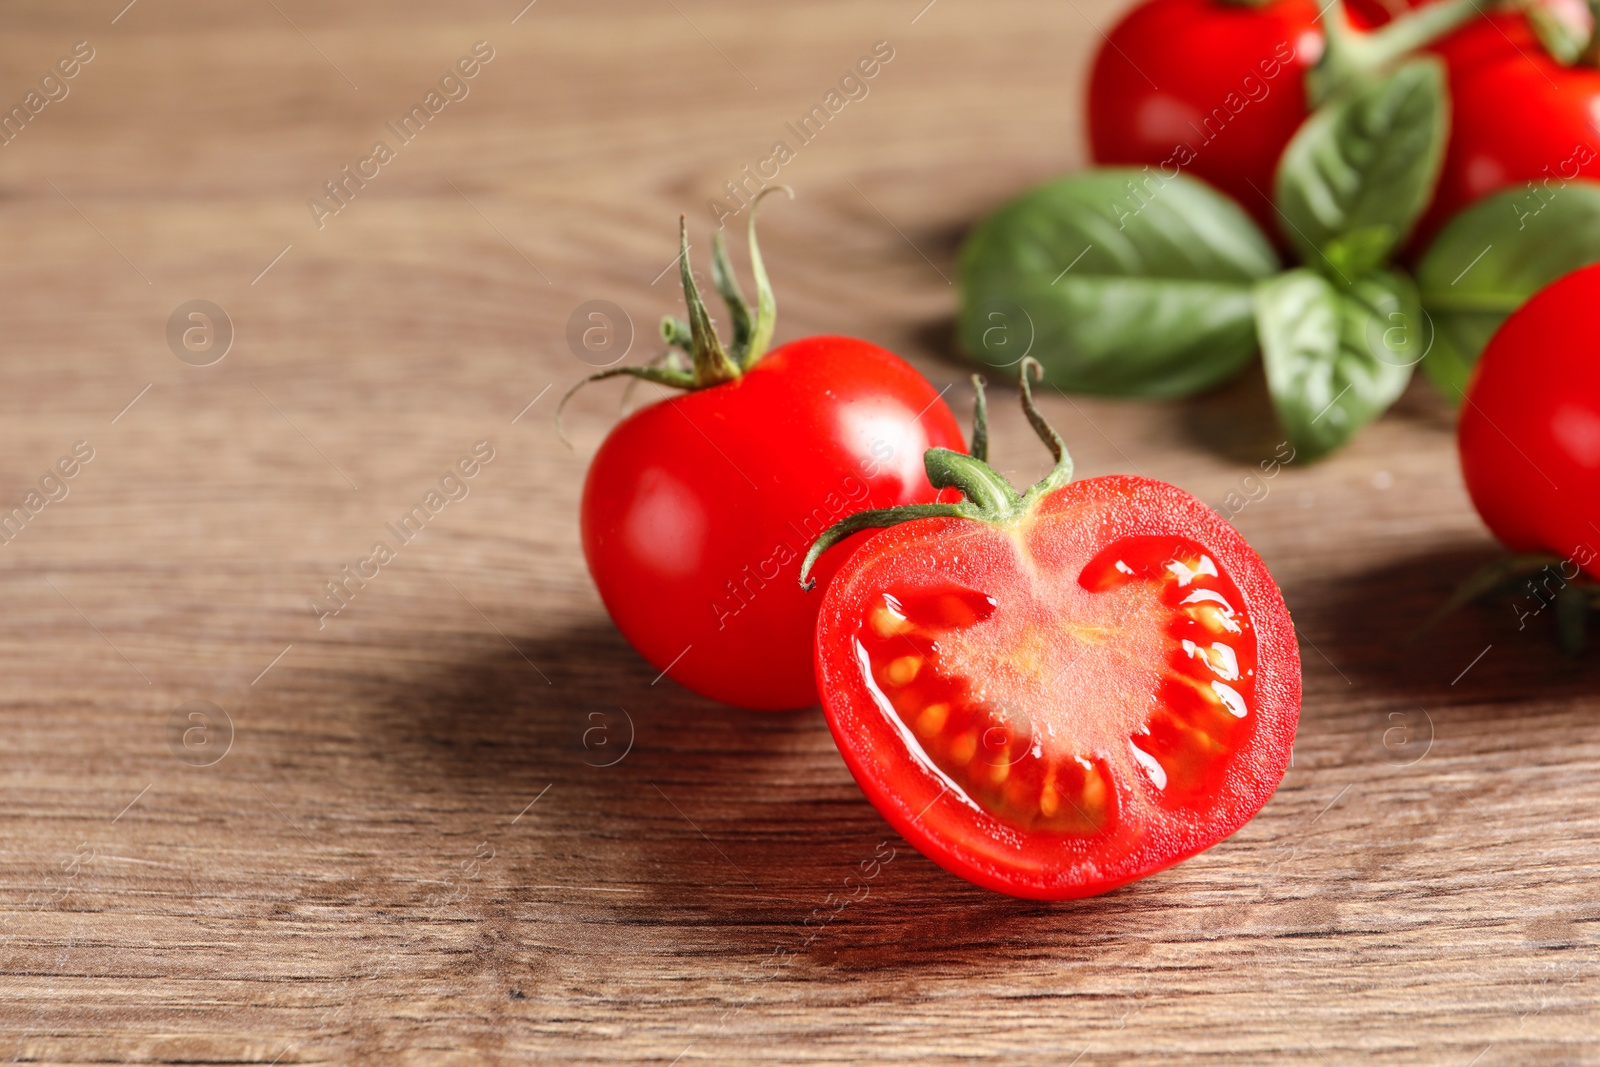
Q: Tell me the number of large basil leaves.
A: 4